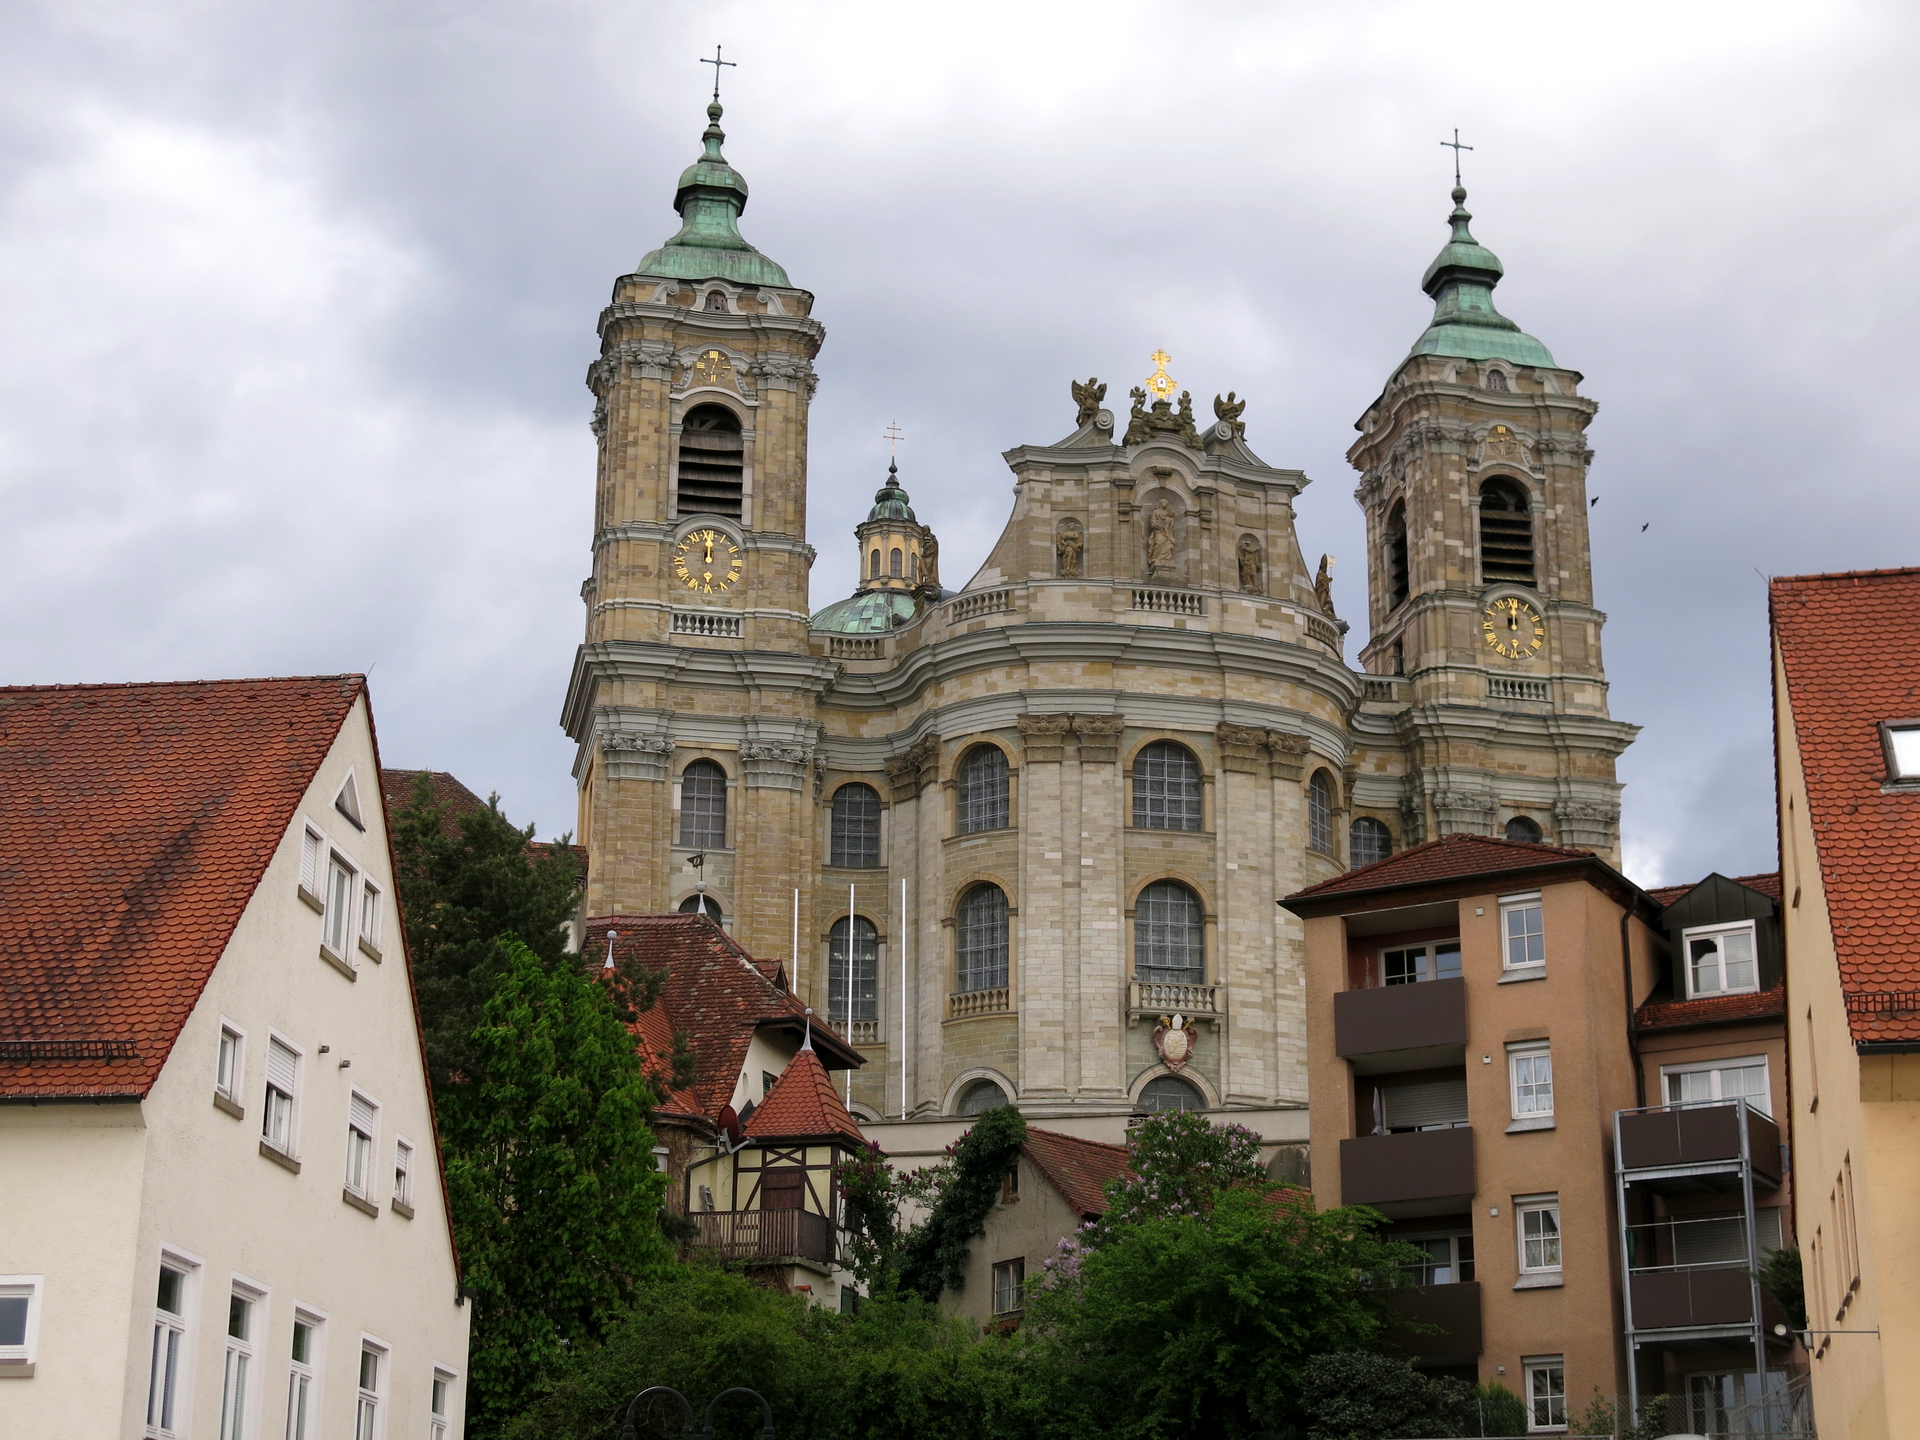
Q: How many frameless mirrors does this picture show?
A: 0